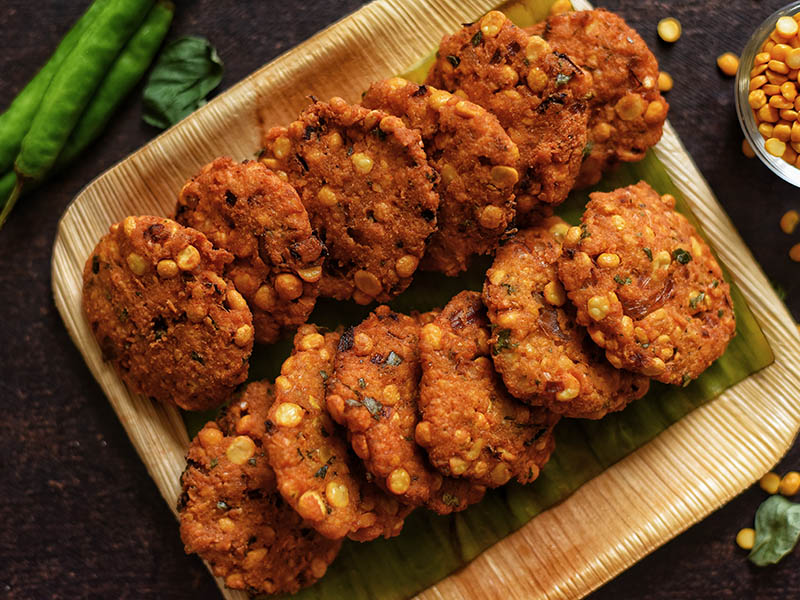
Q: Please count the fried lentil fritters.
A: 12